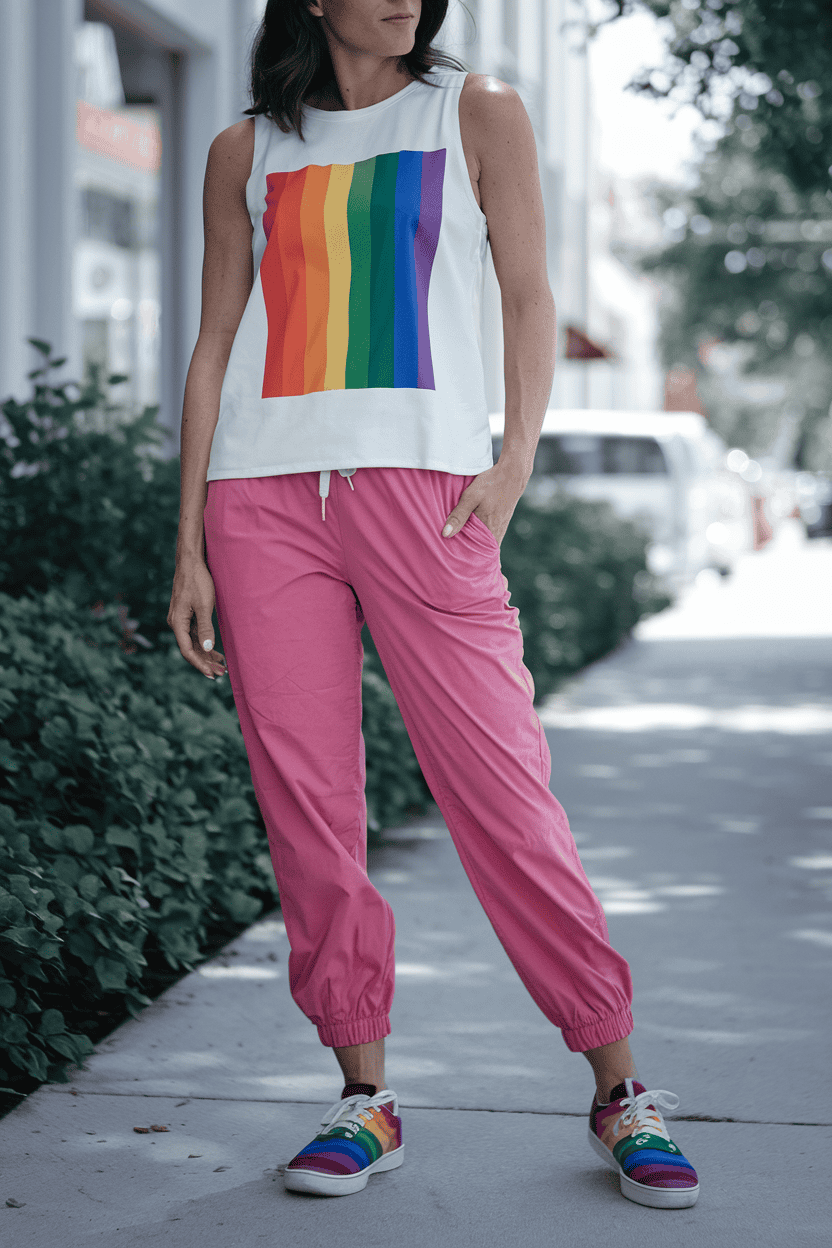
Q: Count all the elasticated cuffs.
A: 2